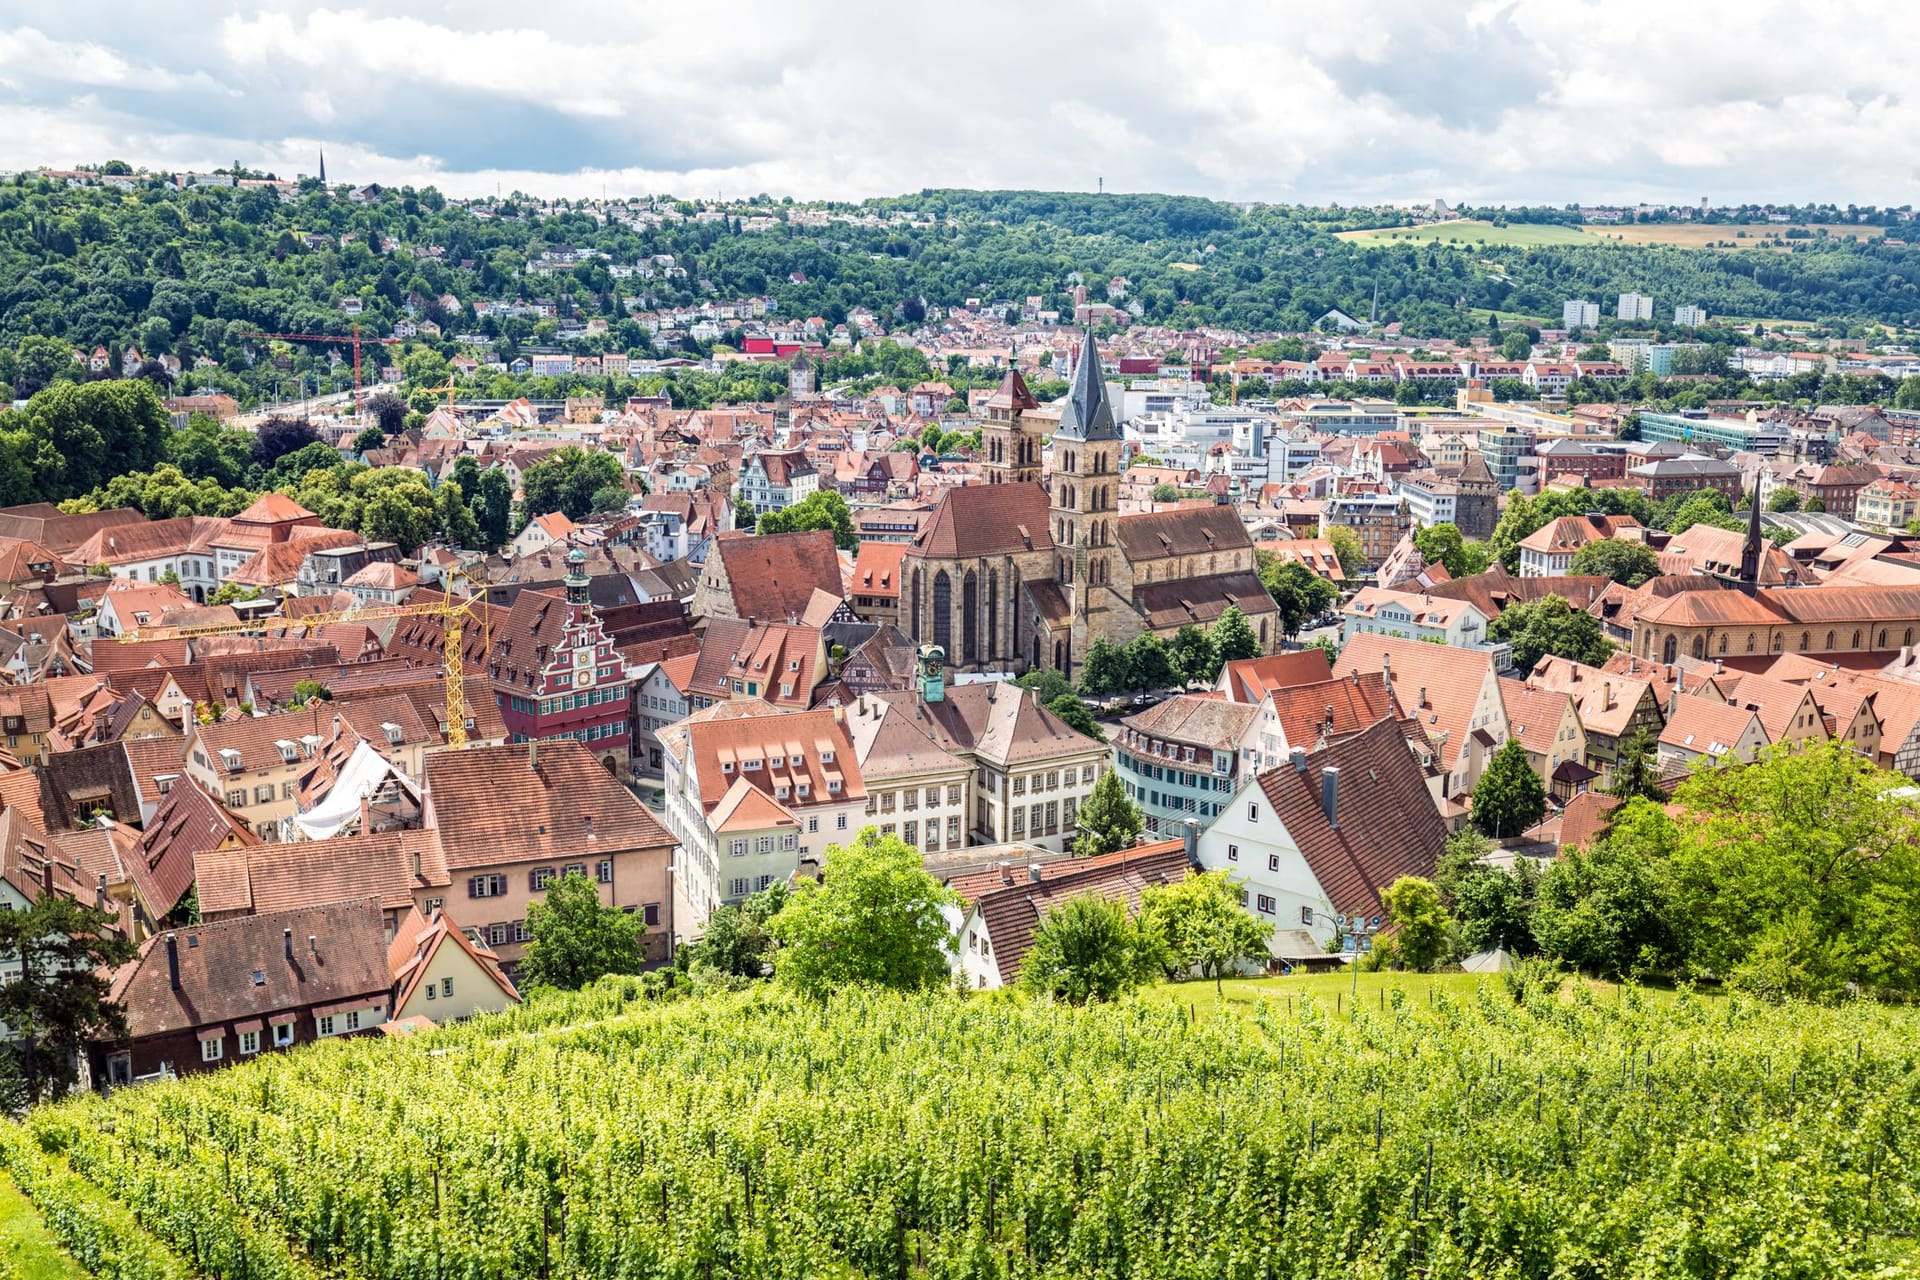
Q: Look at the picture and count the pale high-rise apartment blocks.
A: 3